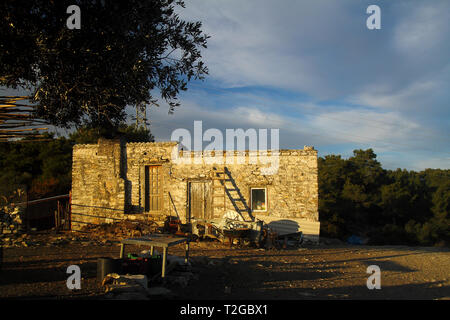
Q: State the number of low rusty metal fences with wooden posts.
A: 1